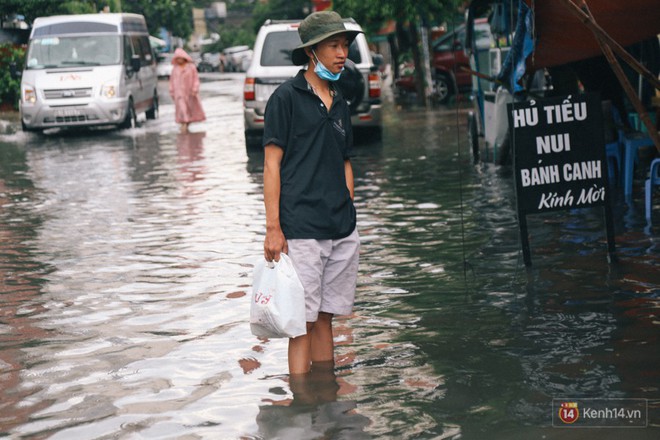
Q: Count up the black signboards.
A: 1